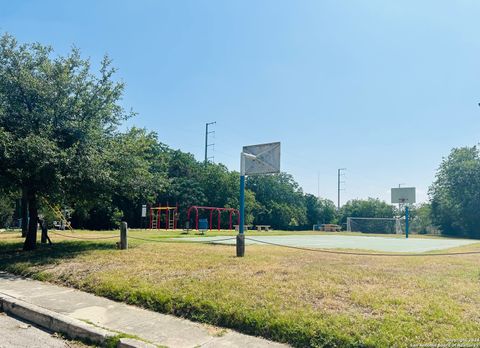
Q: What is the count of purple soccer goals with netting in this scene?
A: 0